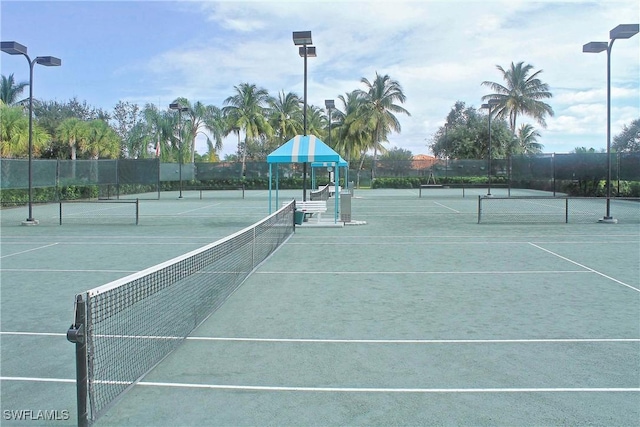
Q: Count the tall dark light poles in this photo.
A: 6